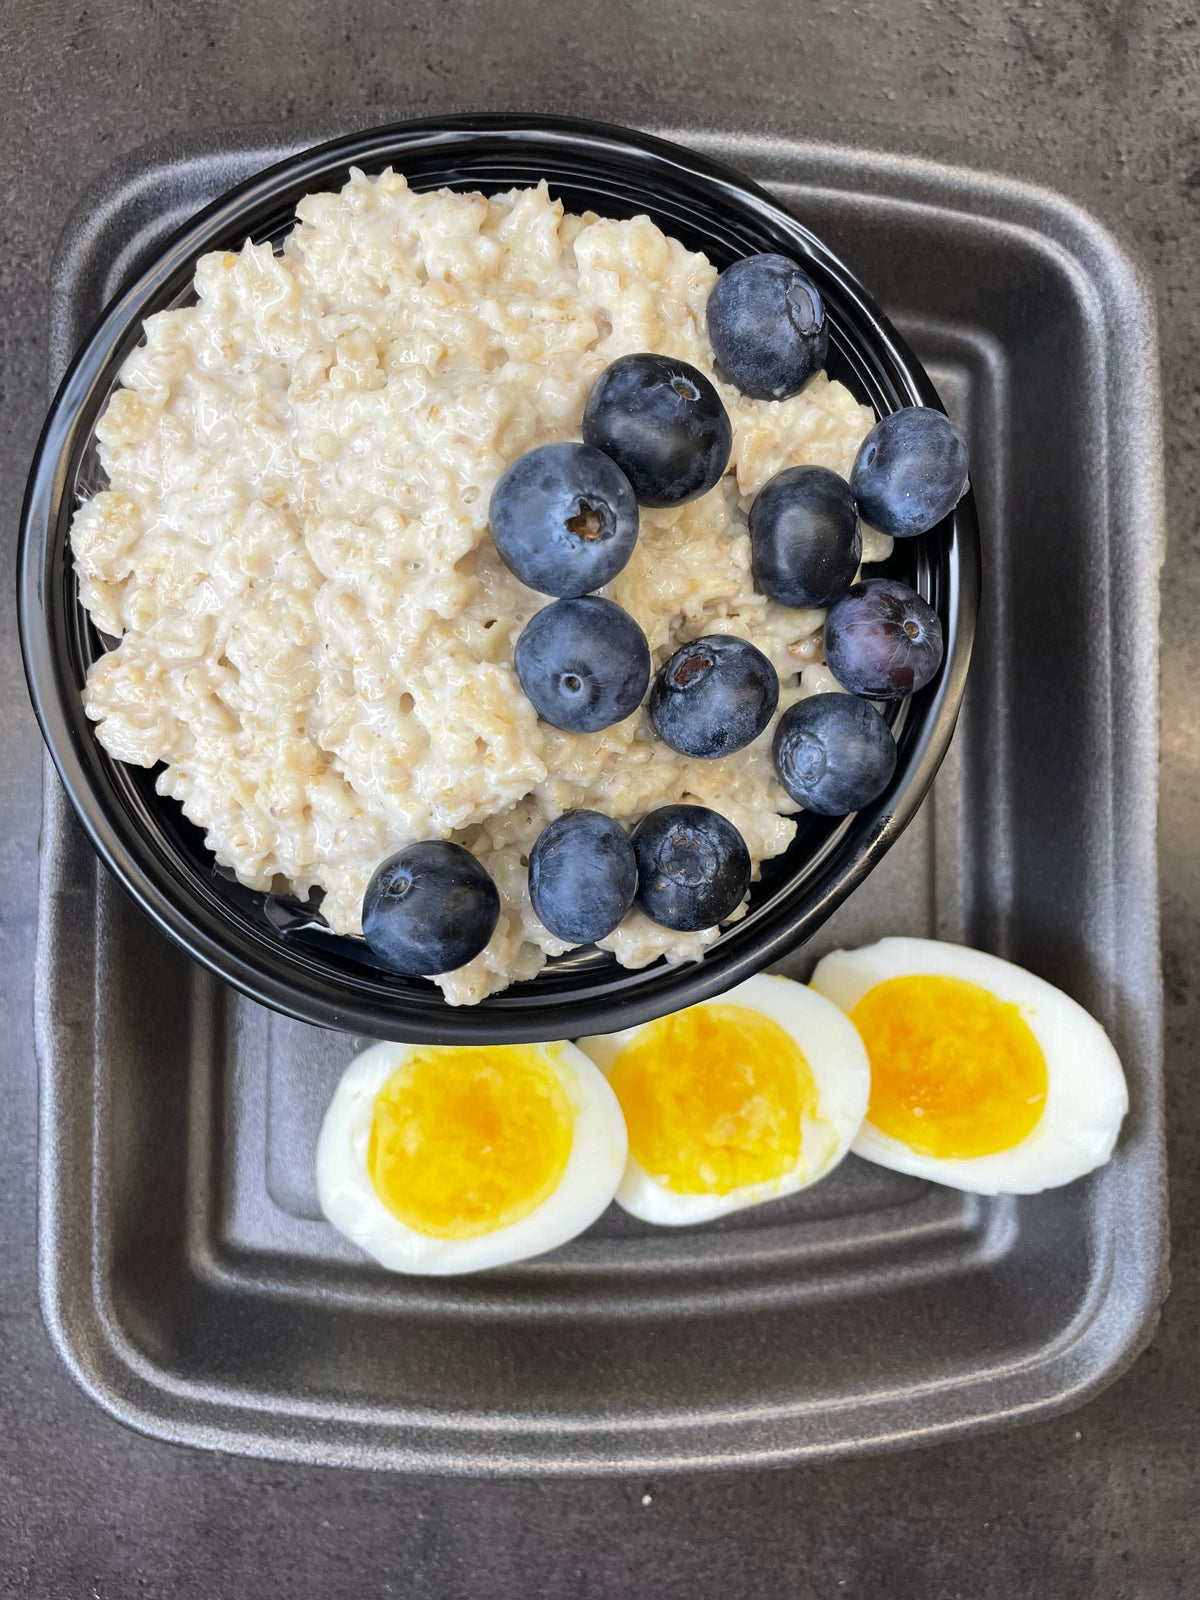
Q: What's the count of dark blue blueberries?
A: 12